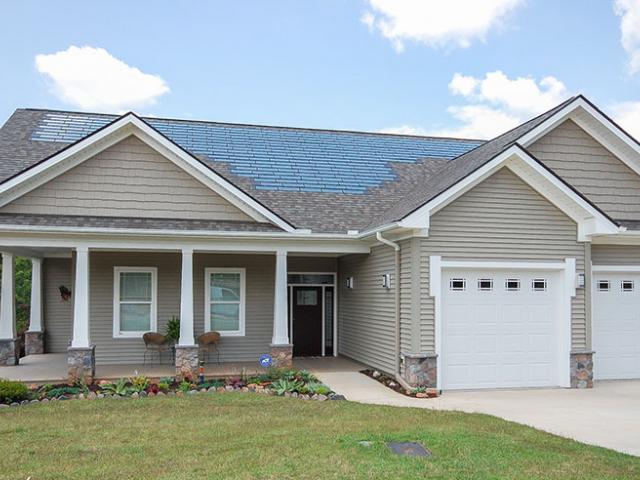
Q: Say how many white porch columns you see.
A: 5